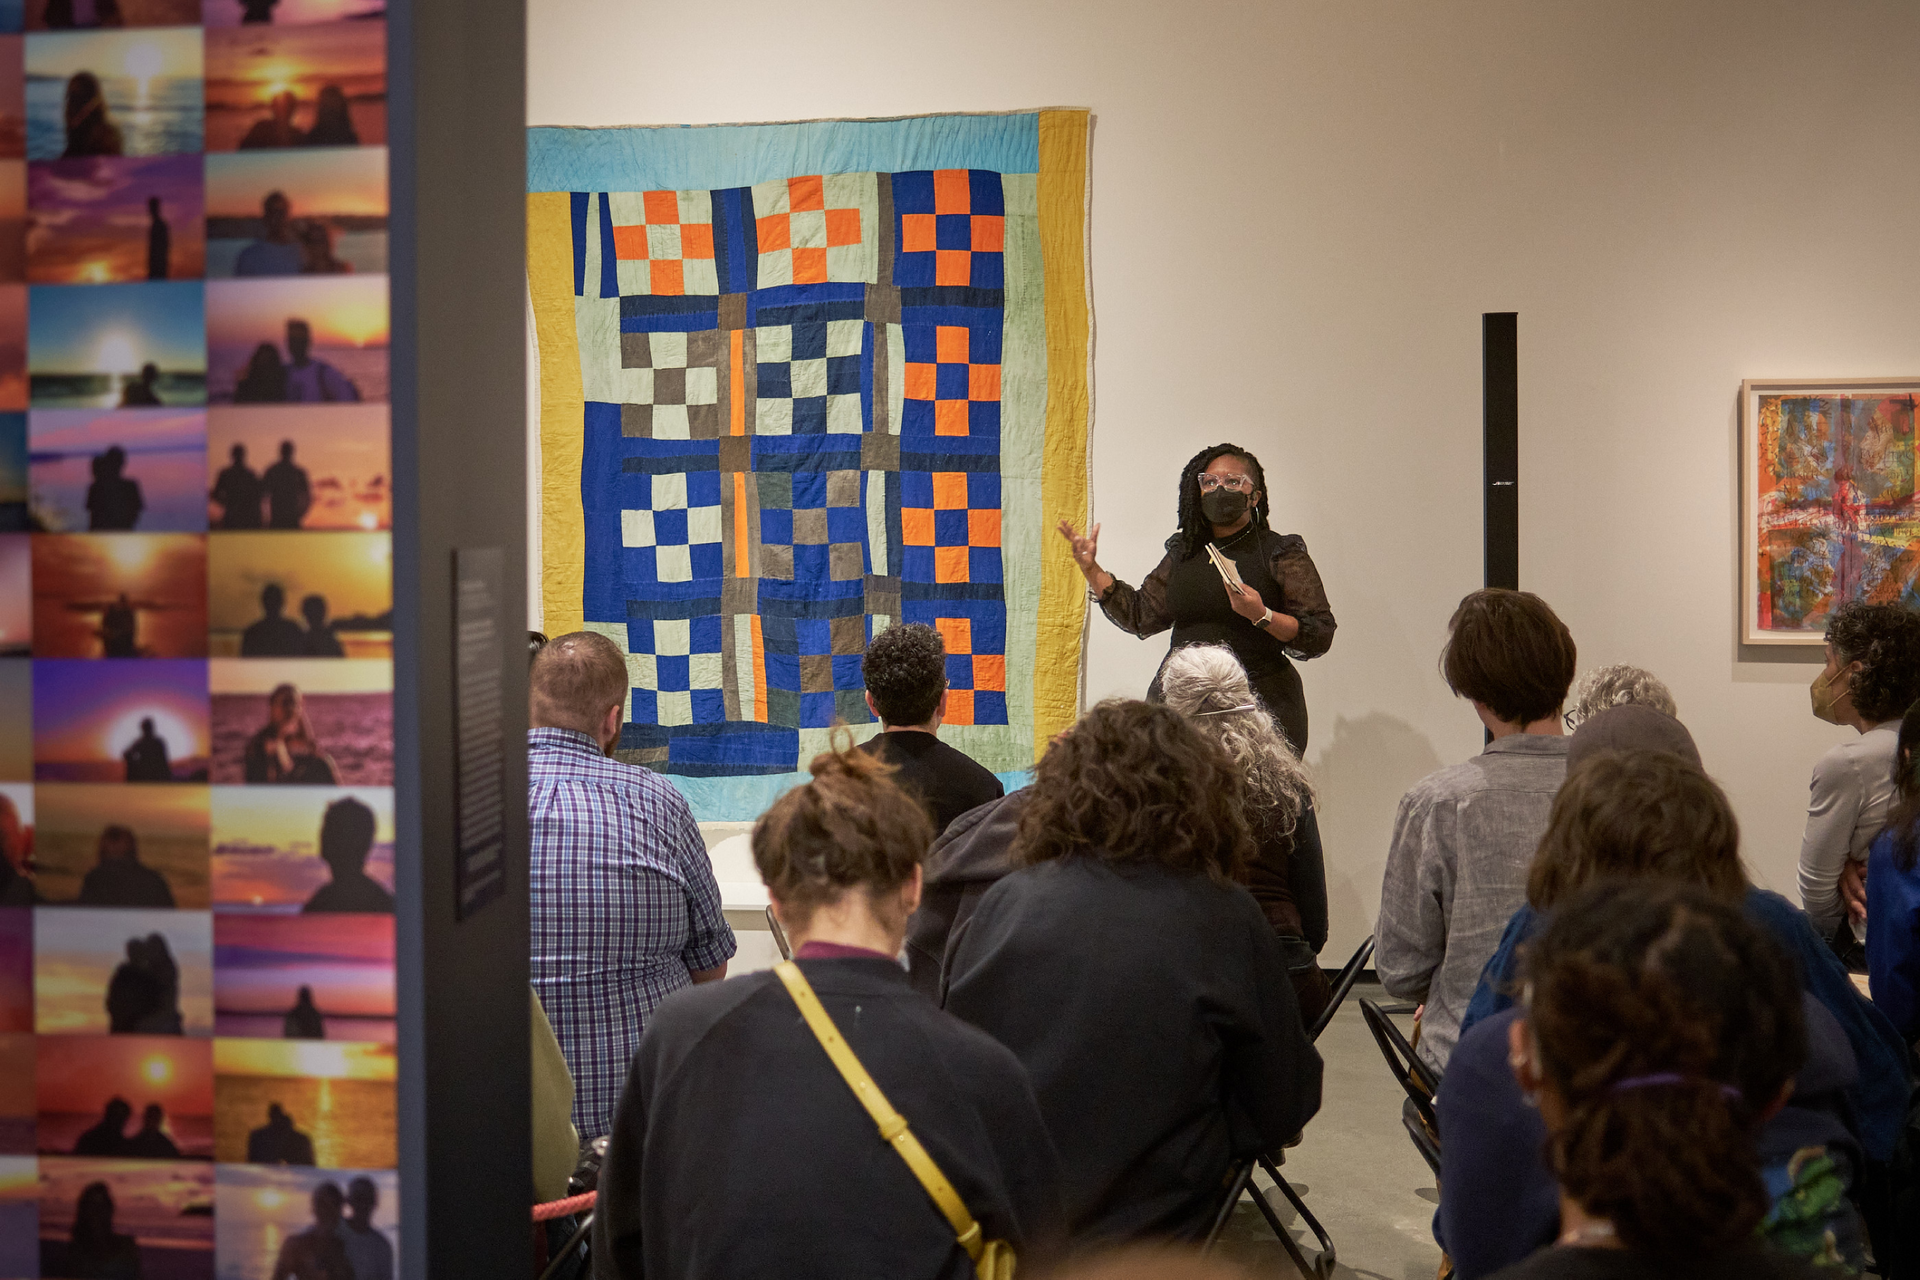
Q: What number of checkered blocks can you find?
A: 12